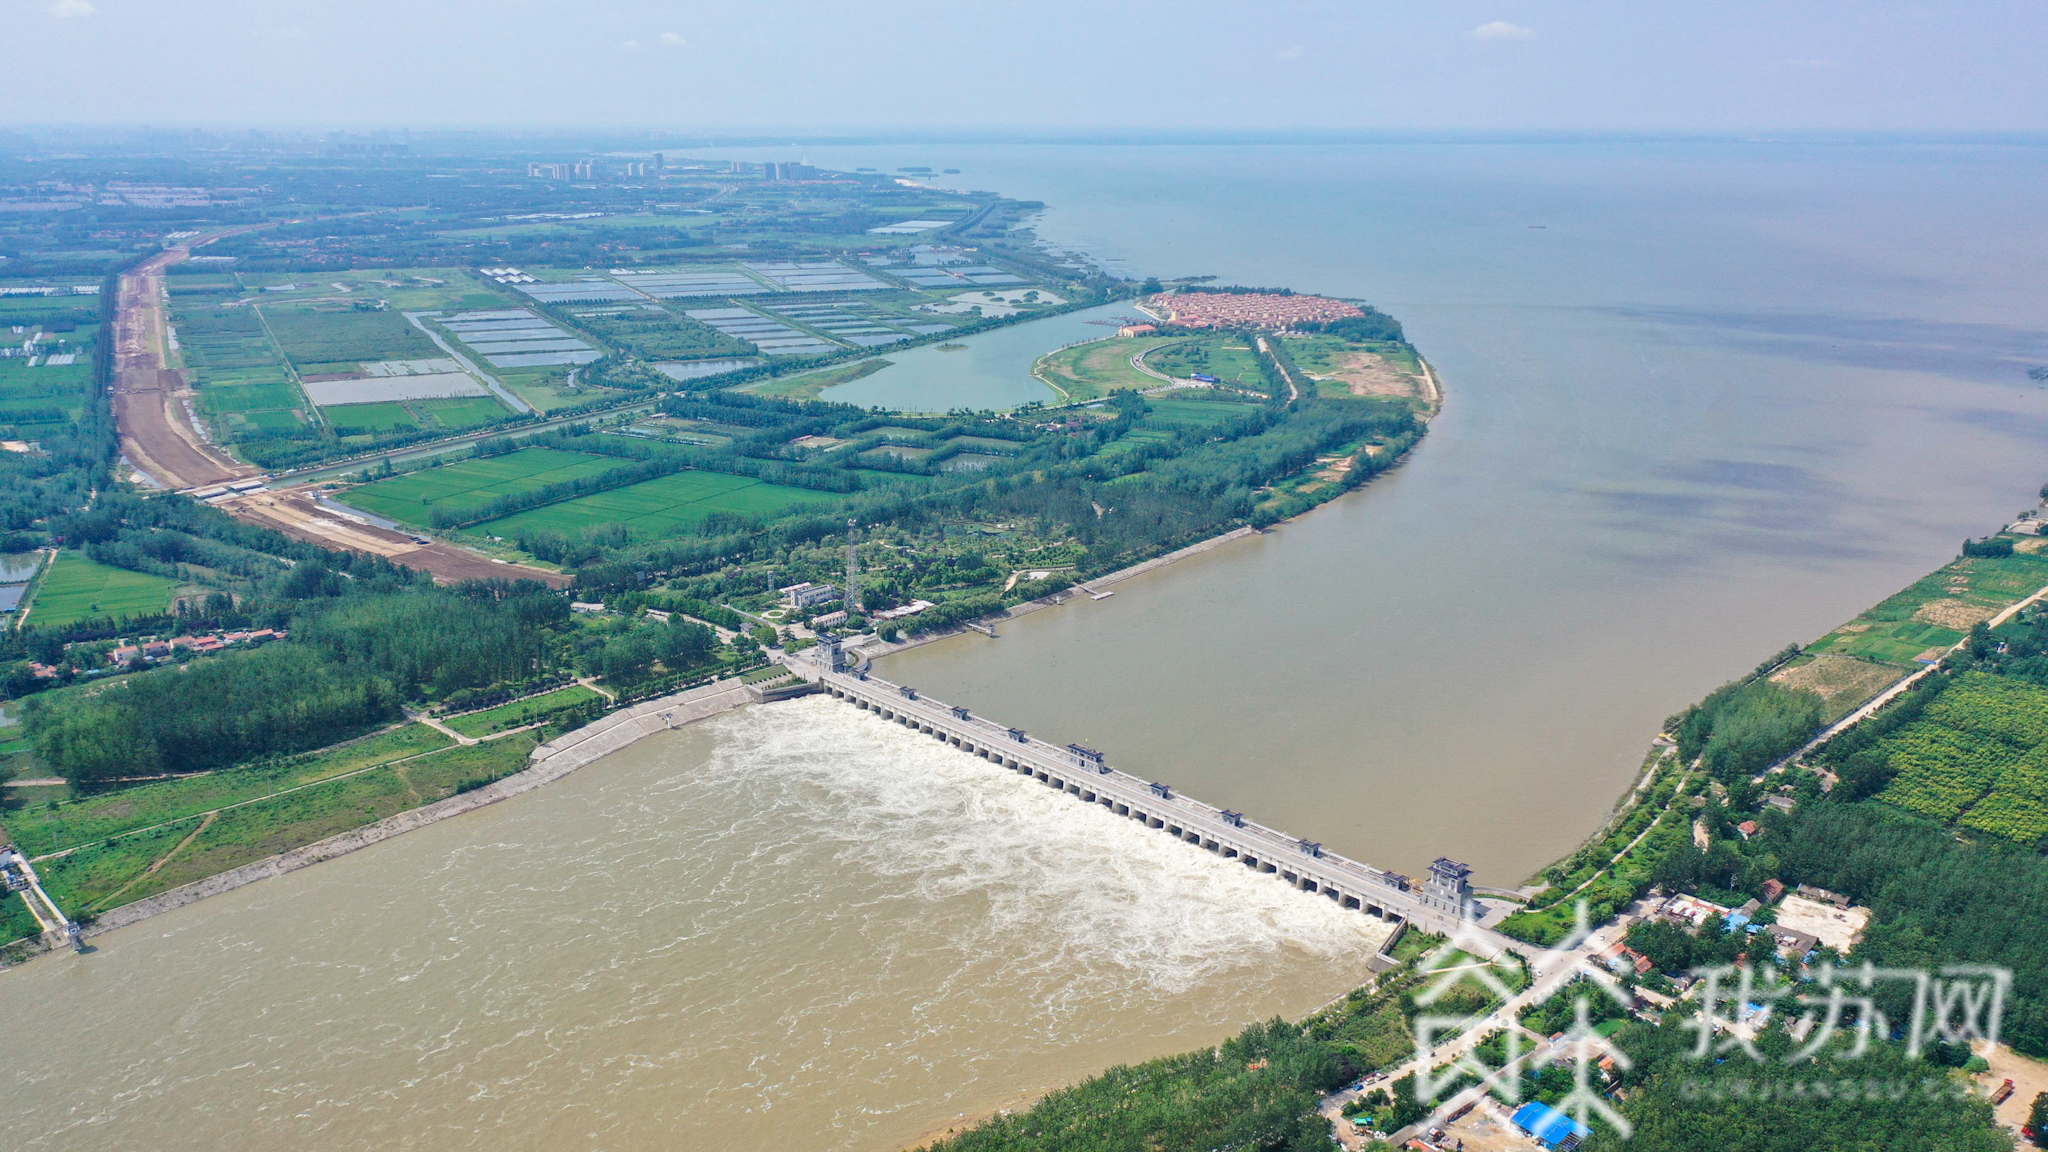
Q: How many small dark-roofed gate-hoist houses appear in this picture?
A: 8